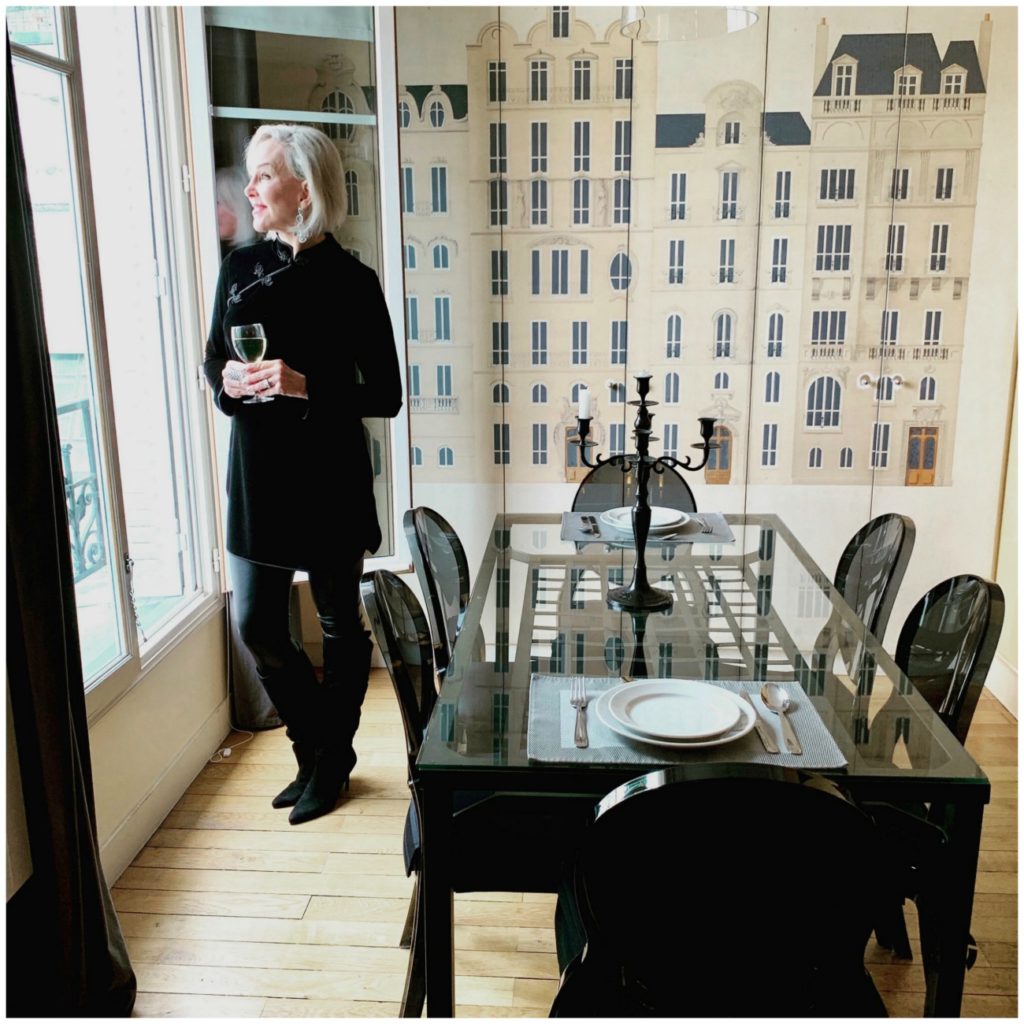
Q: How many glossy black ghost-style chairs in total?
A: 6